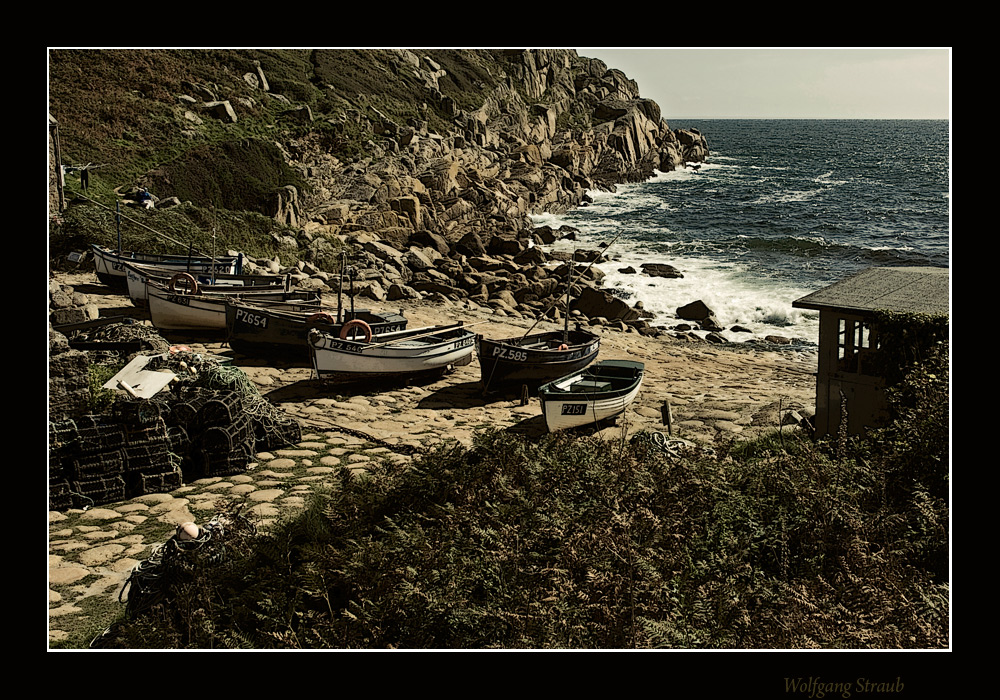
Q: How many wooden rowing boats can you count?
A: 7